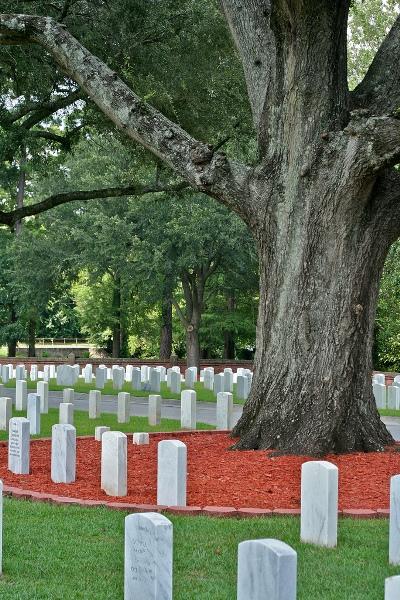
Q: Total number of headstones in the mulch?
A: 6